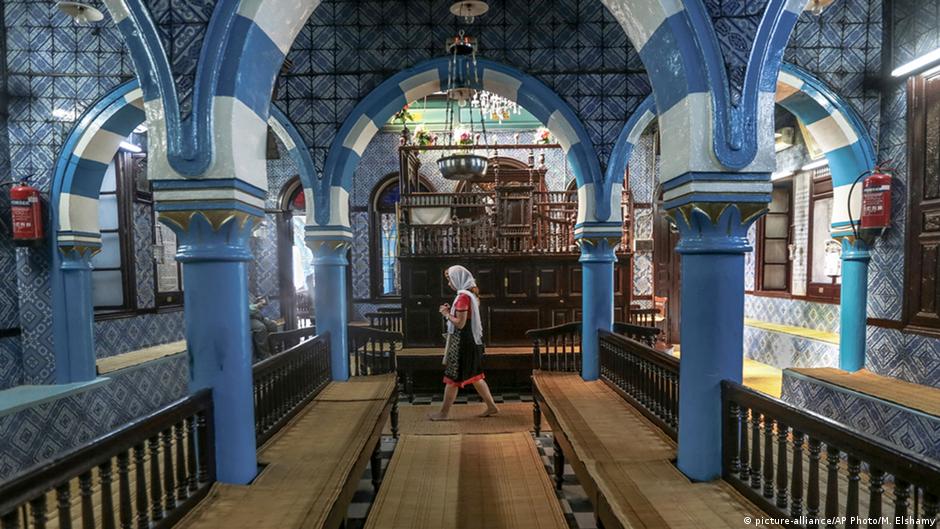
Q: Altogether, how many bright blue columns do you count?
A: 6